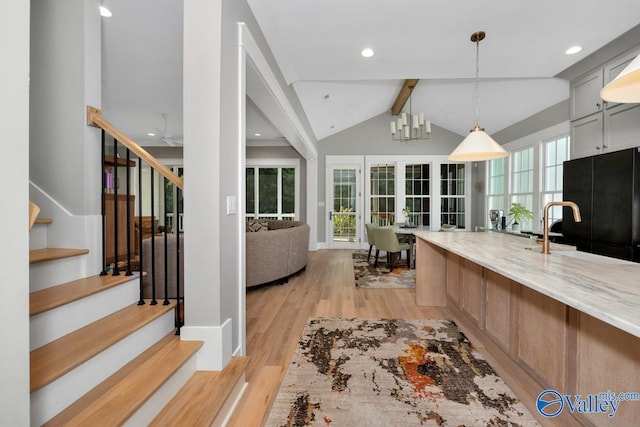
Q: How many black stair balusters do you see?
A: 7